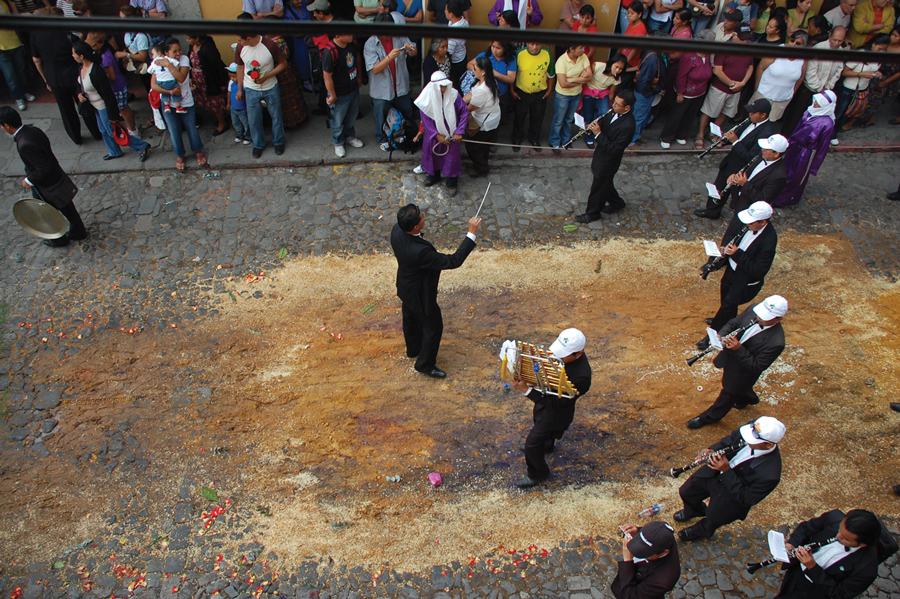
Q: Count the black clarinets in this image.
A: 7